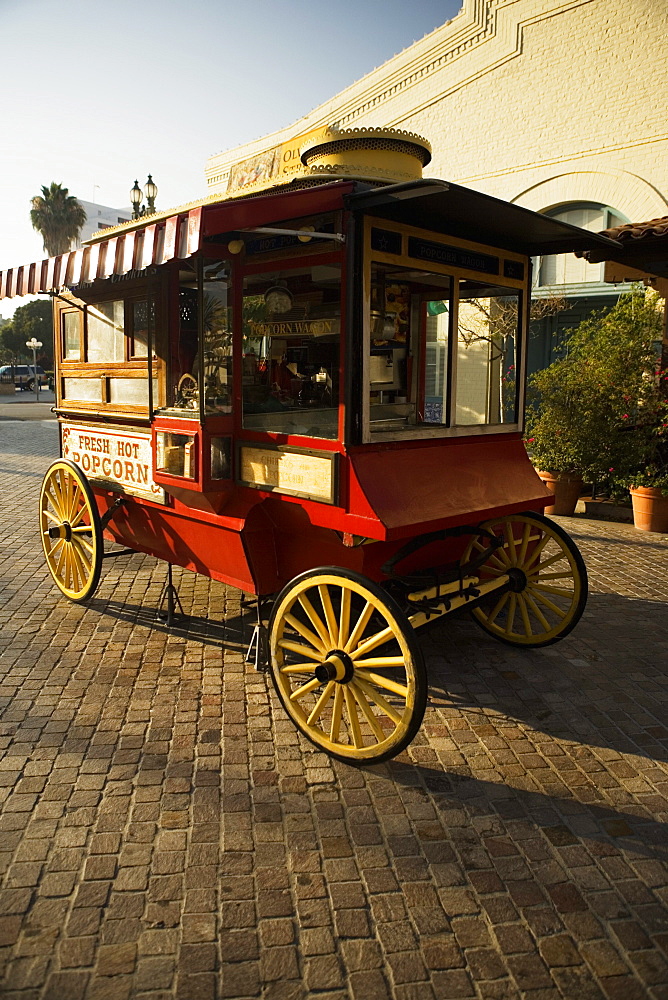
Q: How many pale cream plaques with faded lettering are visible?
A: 1